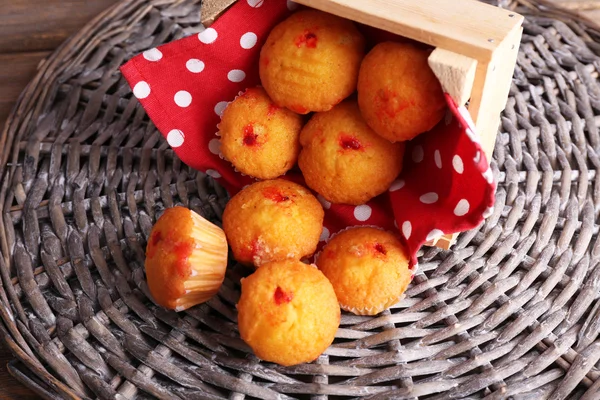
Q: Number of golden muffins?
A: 8